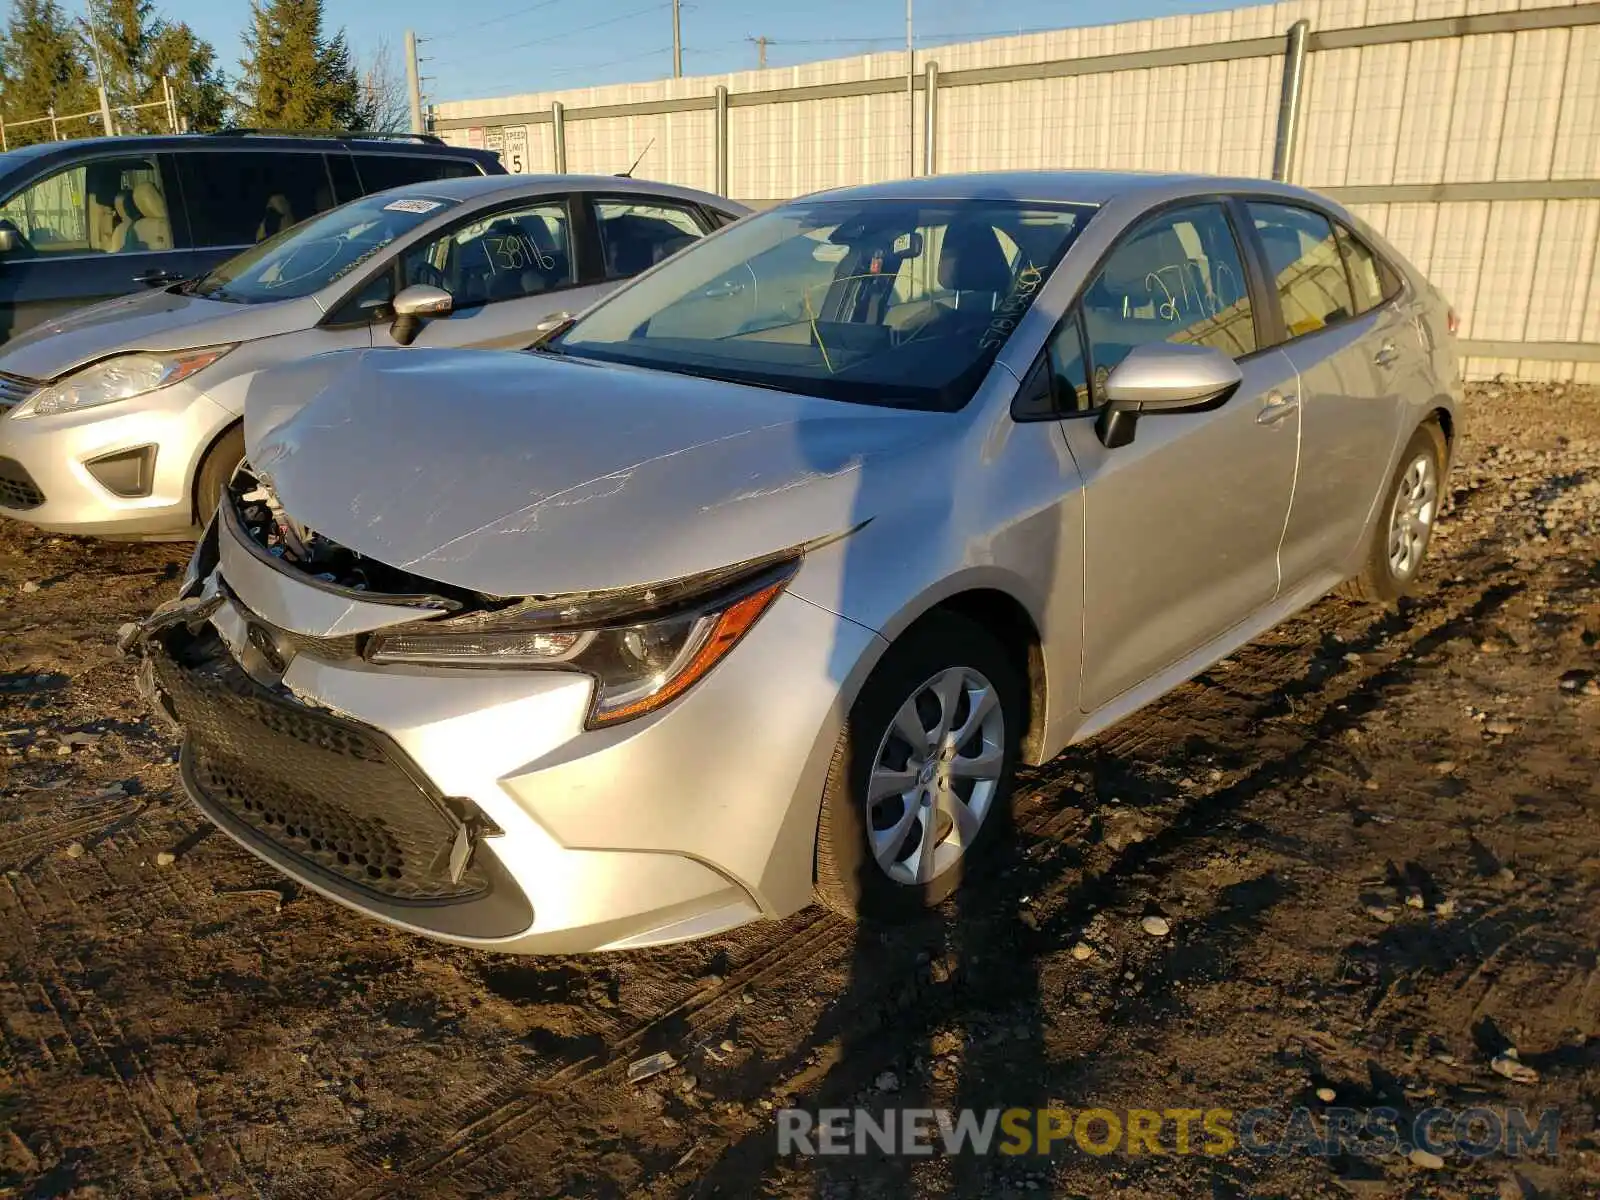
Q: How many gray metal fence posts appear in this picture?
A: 4